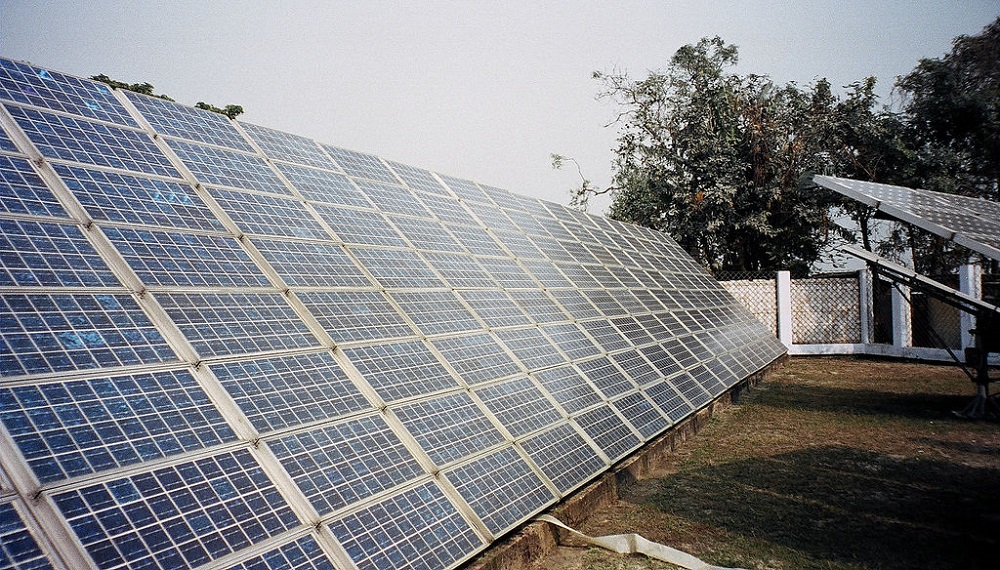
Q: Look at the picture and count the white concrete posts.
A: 4